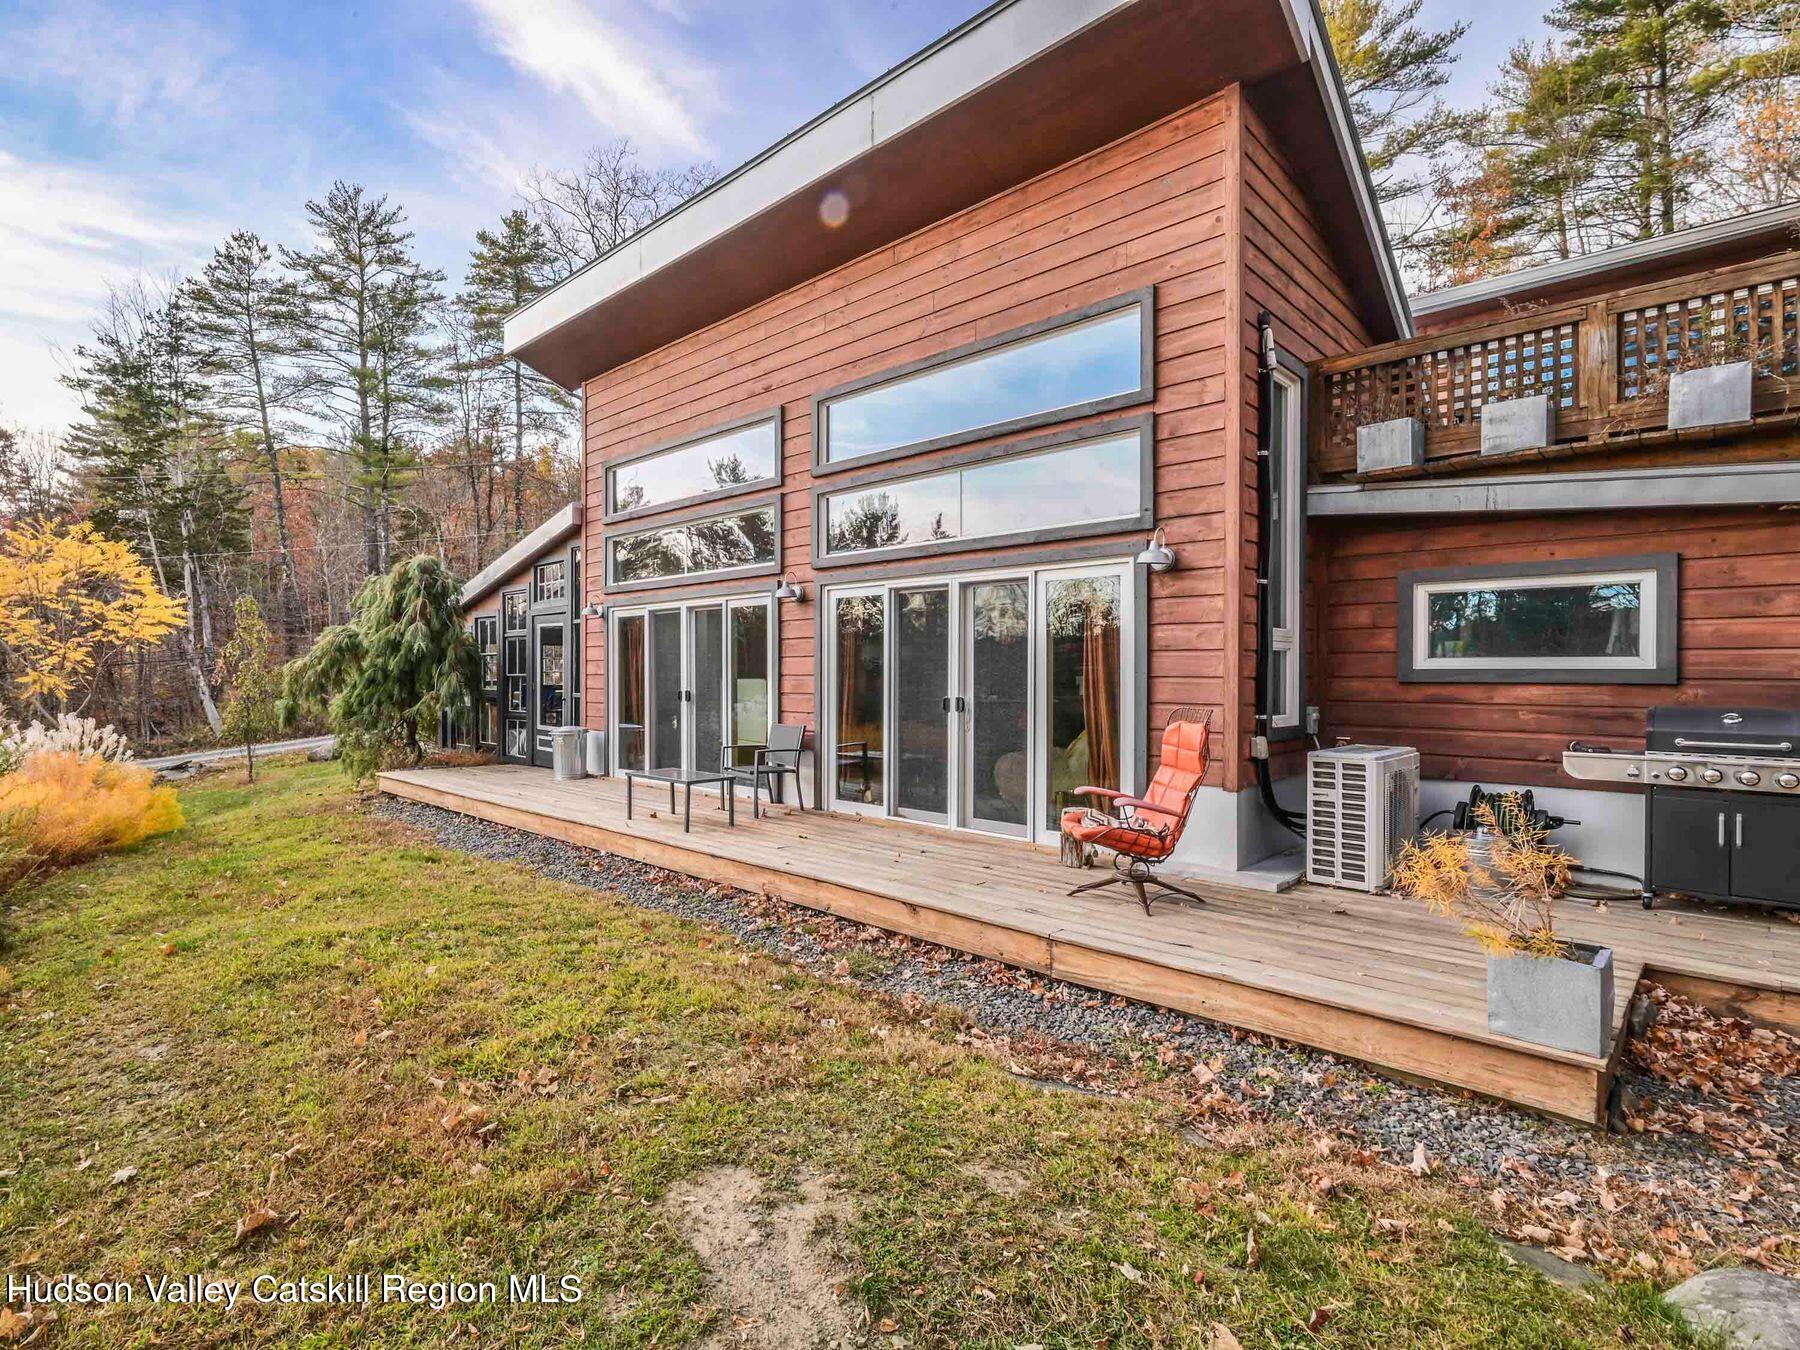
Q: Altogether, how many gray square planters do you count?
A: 4